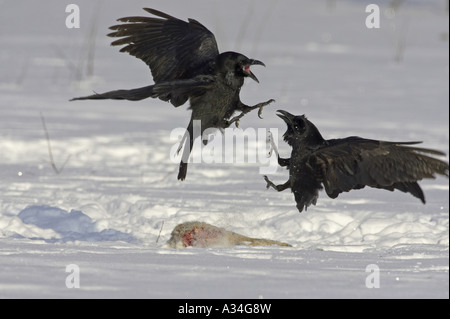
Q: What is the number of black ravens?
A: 2